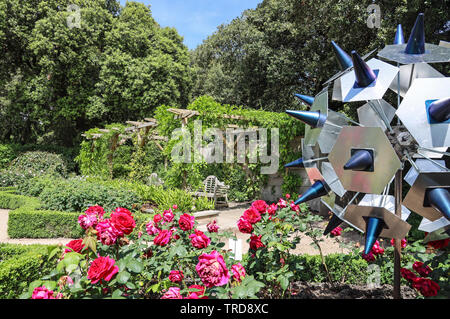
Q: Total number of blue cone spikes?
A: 13